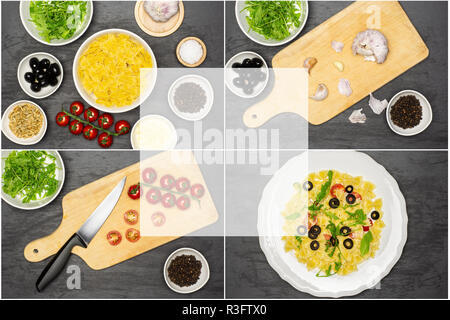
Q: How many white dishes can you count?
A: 12